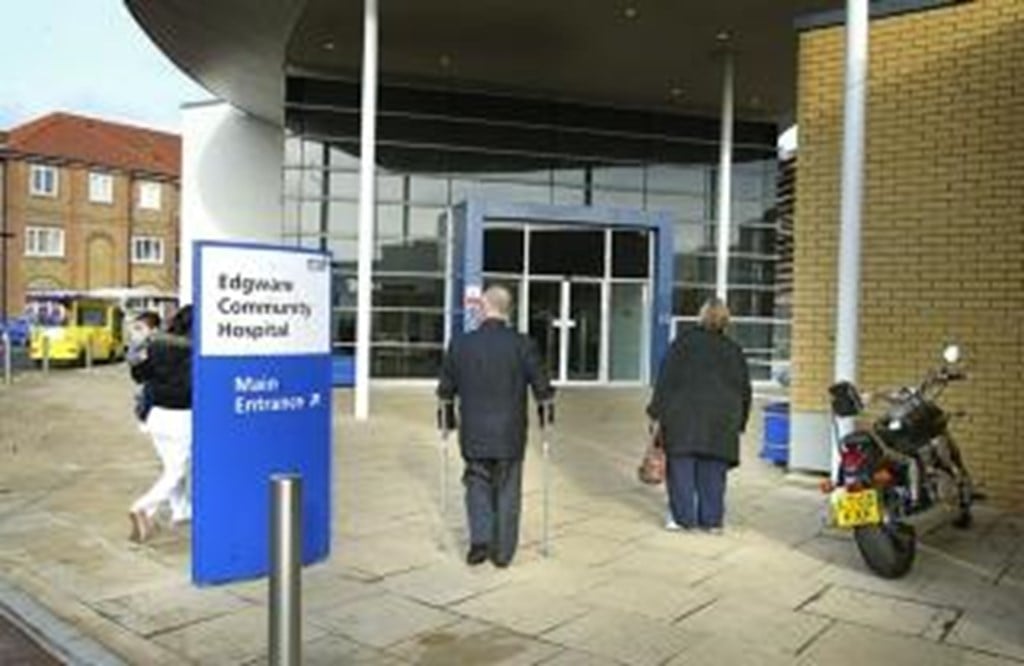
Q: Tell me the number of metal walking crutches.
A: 2